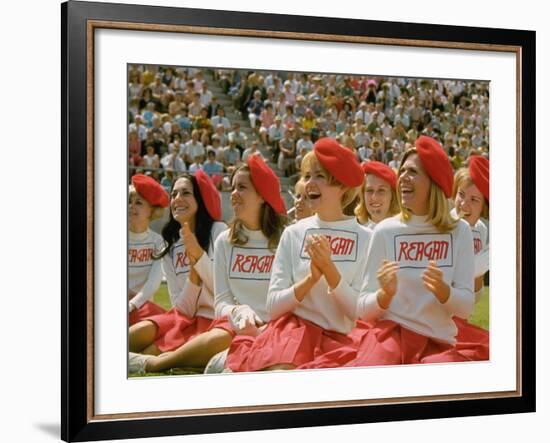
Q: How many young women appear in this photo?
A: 8